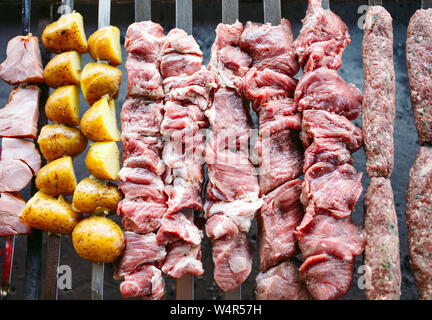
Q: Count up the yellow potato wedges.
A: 12